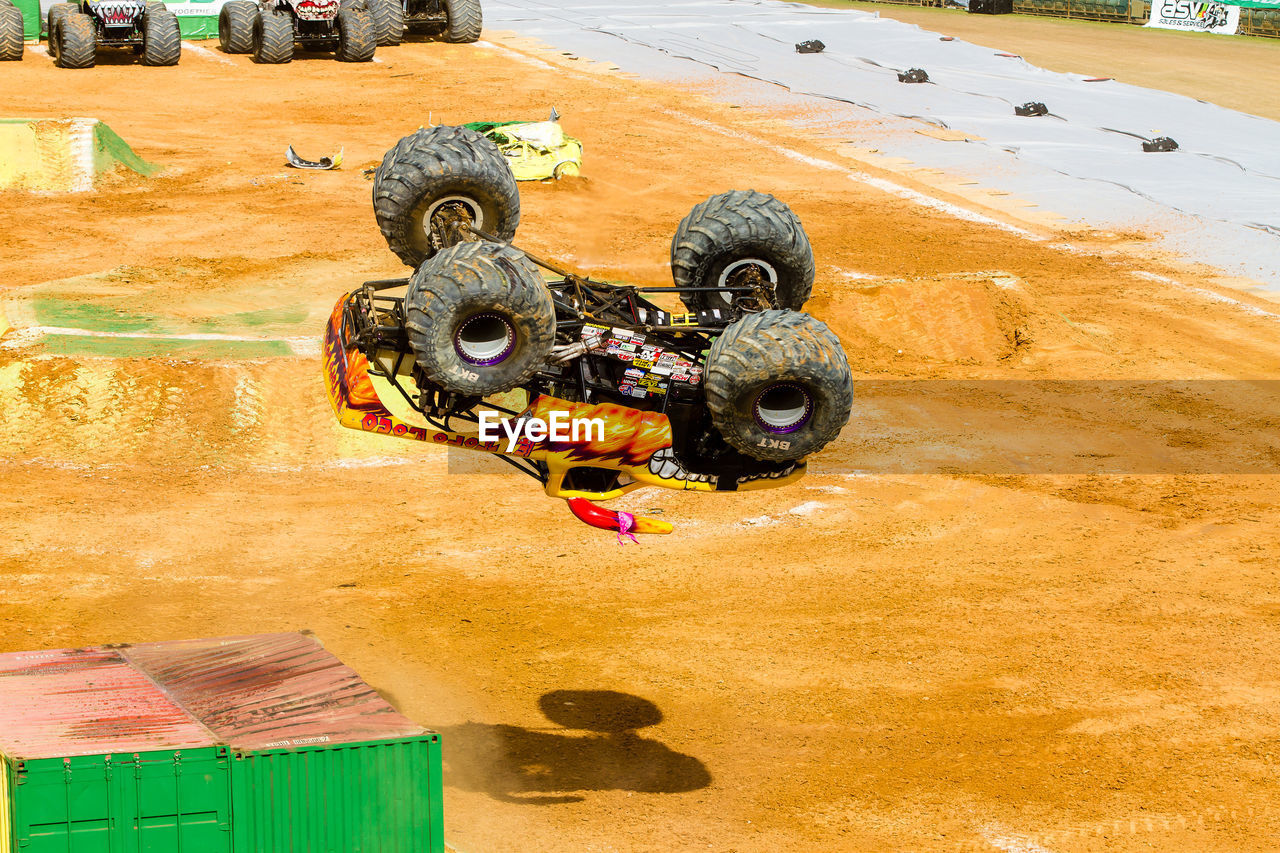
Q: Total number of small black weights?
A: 4